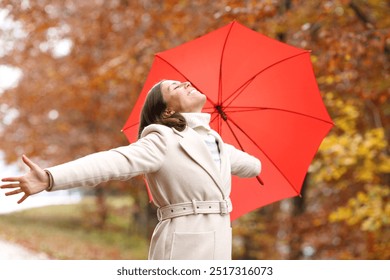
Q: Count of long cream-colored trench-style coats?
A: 1